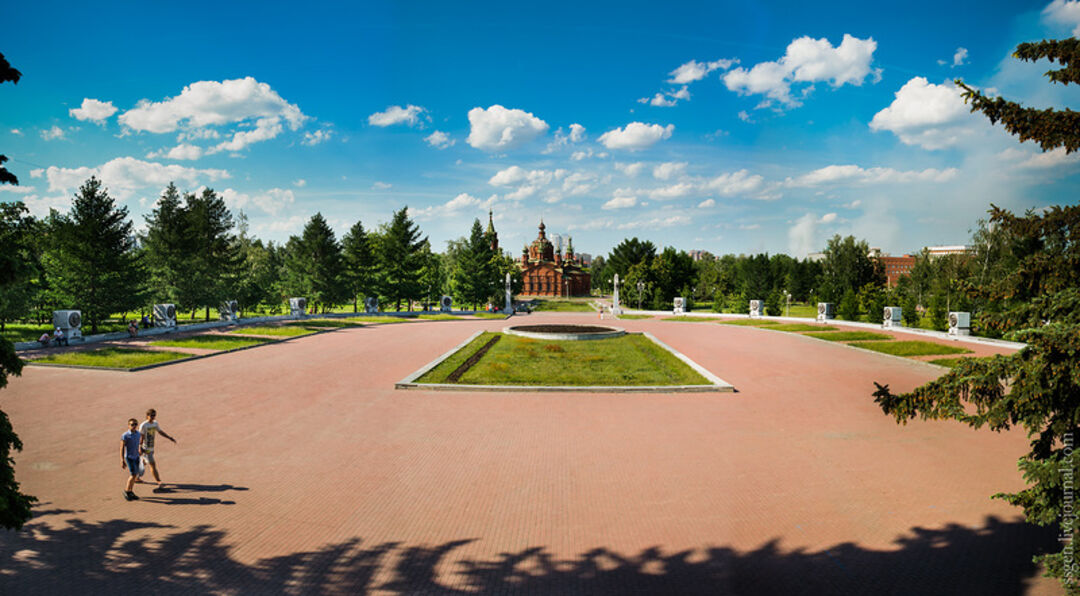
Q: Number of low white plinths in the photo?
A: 11